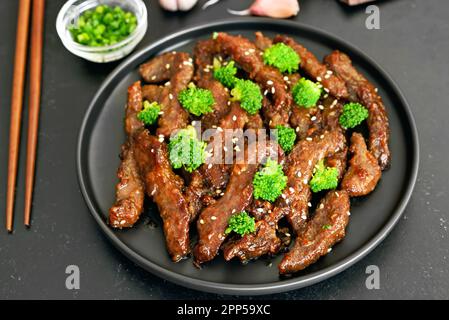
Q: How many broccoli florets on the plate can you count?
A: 12